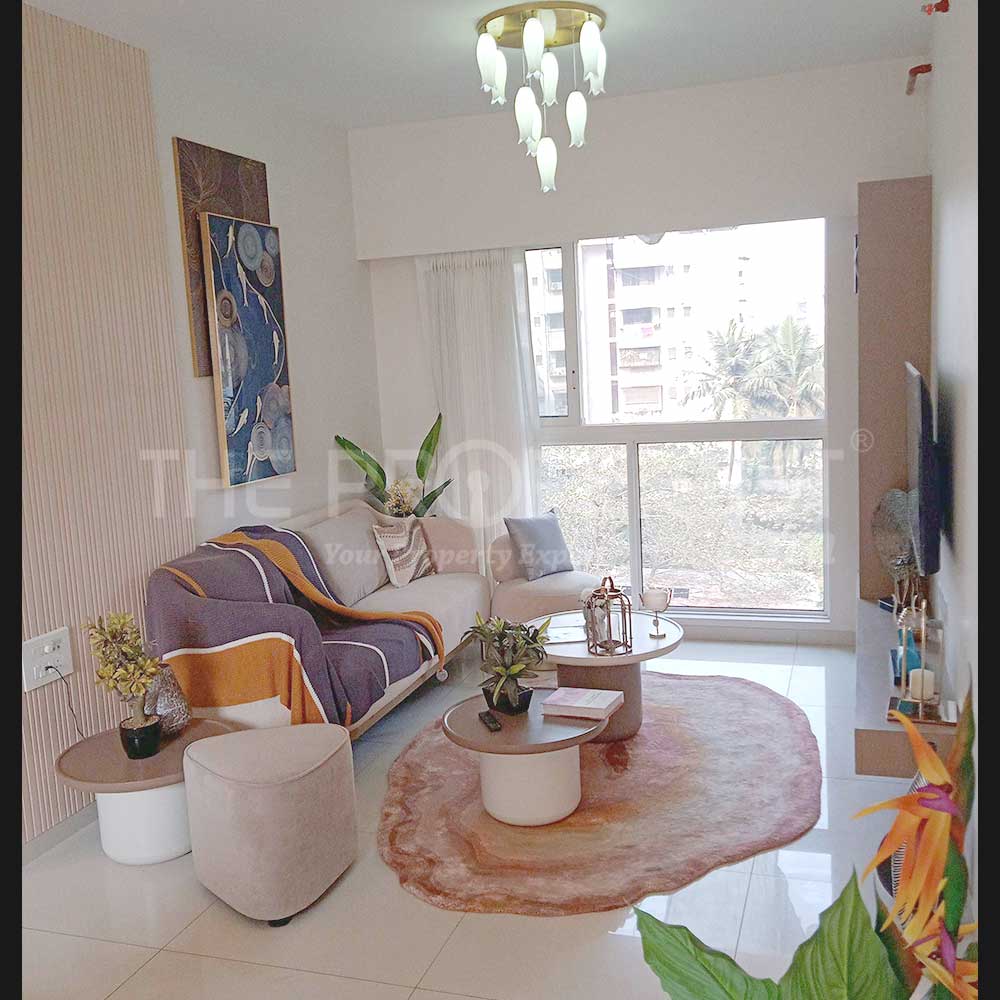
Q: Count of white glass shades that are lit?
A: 10